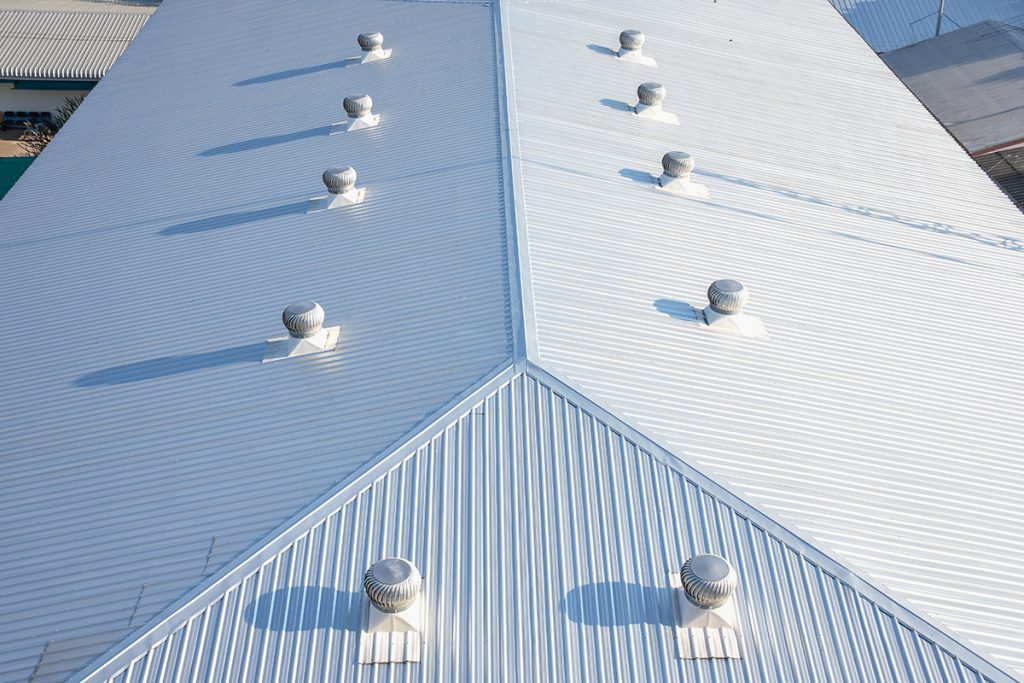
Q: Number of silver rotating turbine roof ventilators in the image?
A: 10